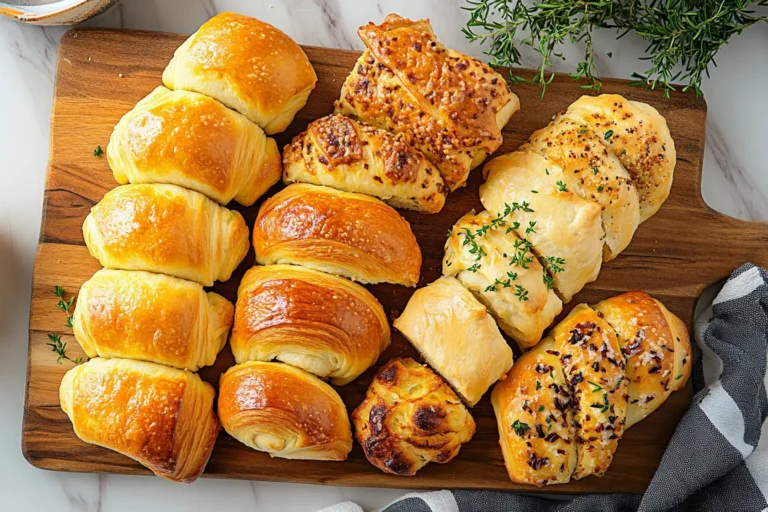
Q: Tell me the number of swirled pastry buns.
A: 3